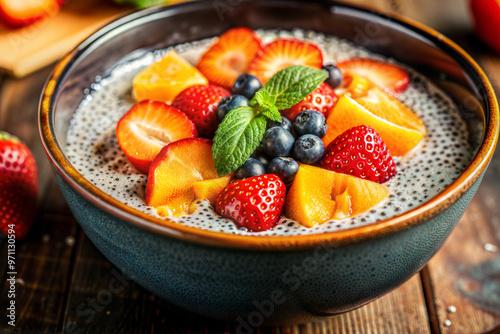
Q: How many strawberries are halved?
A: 4